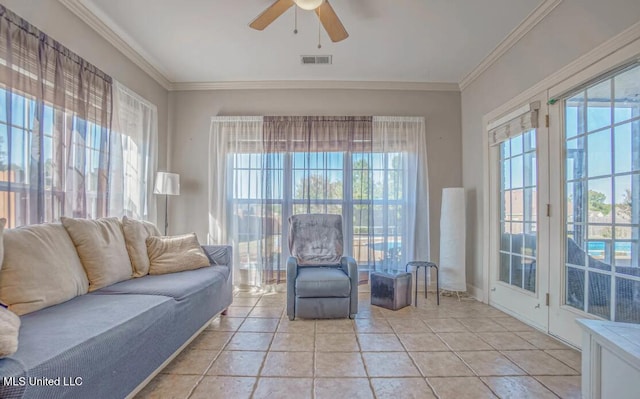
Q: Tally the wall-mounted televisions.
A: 0